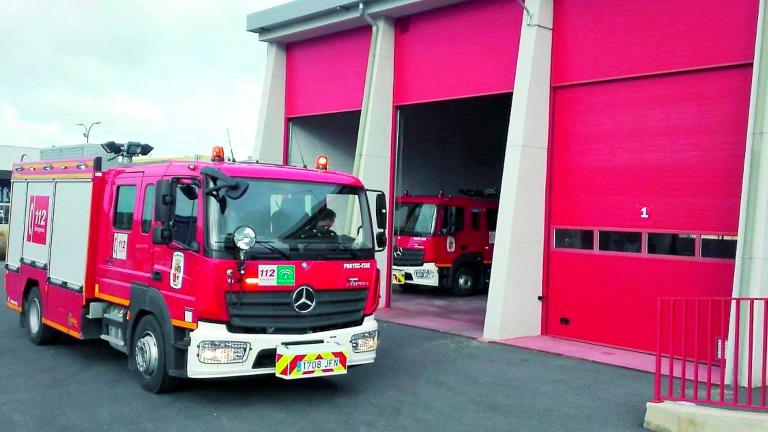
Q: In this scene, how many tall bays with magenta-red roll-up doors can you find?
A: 3